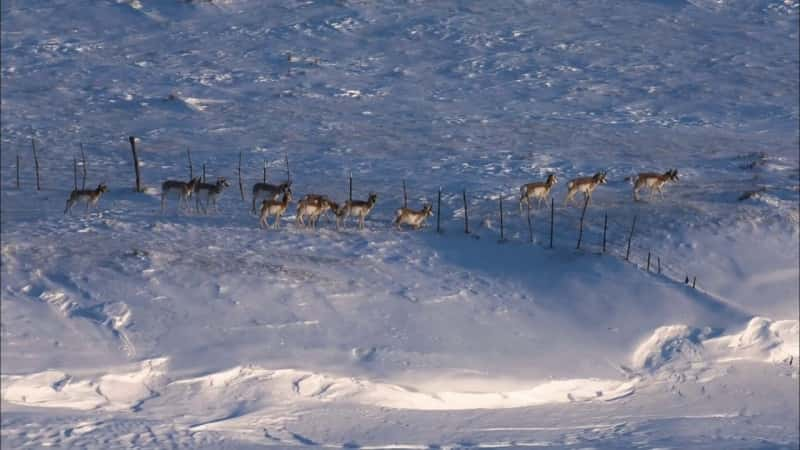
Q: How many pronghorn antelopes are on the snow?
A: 12